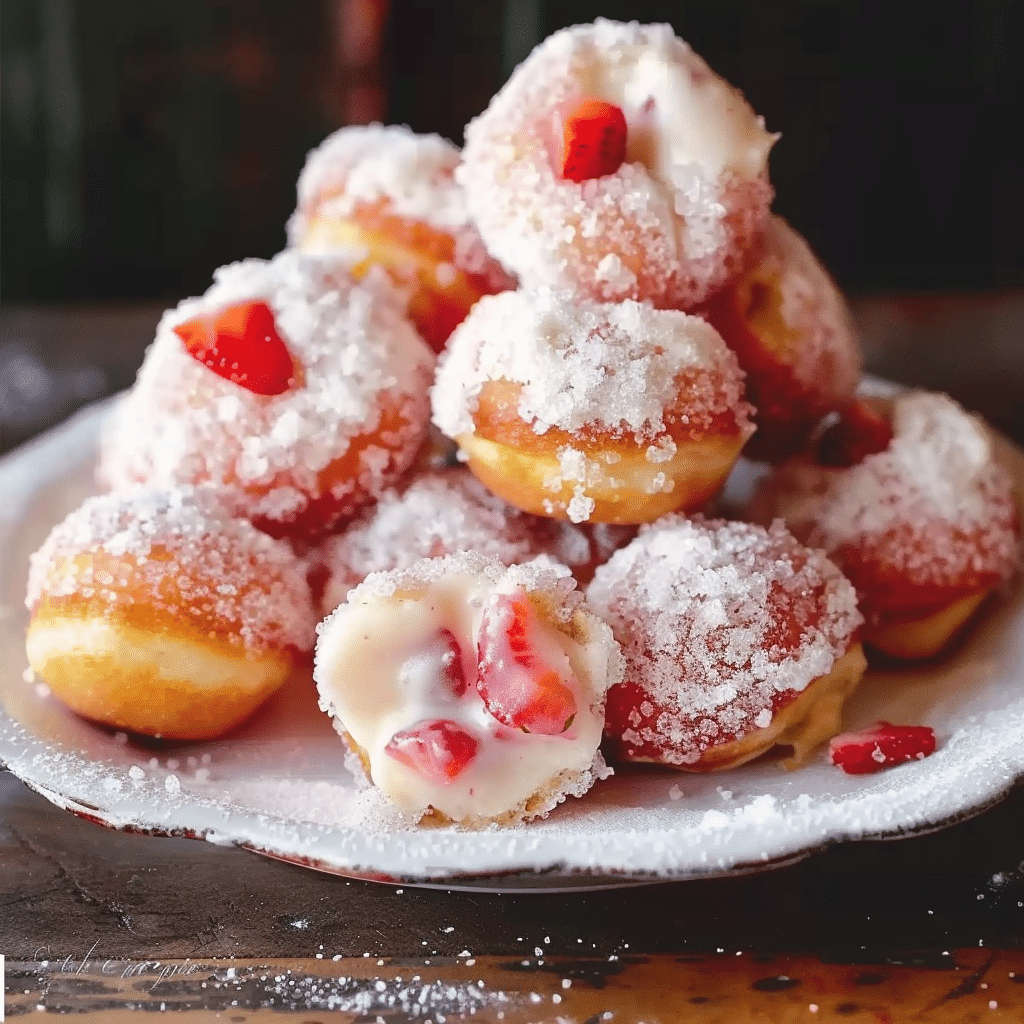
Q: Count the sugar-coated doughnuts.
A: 10